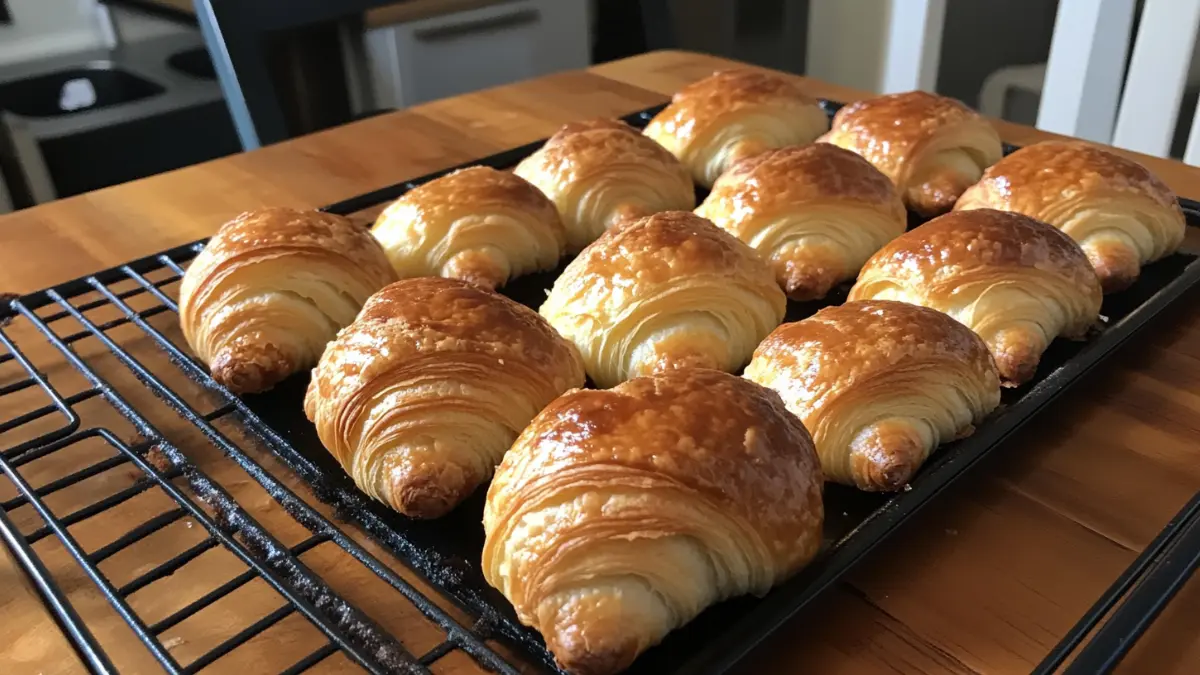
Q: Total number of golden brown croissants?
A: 12